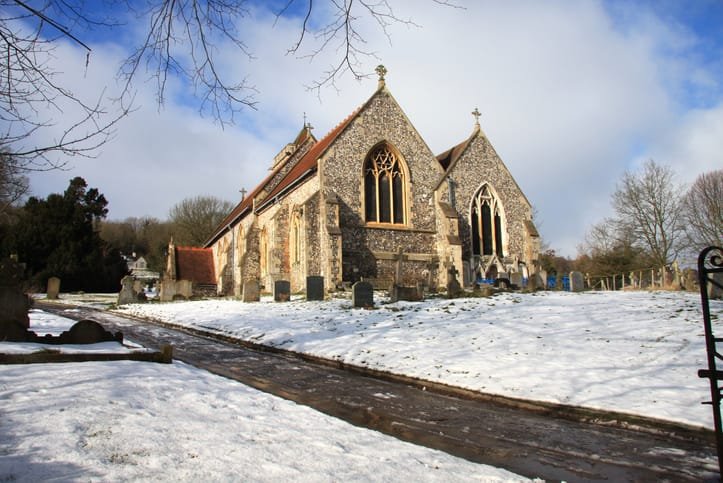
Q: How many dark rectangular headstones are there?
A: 3